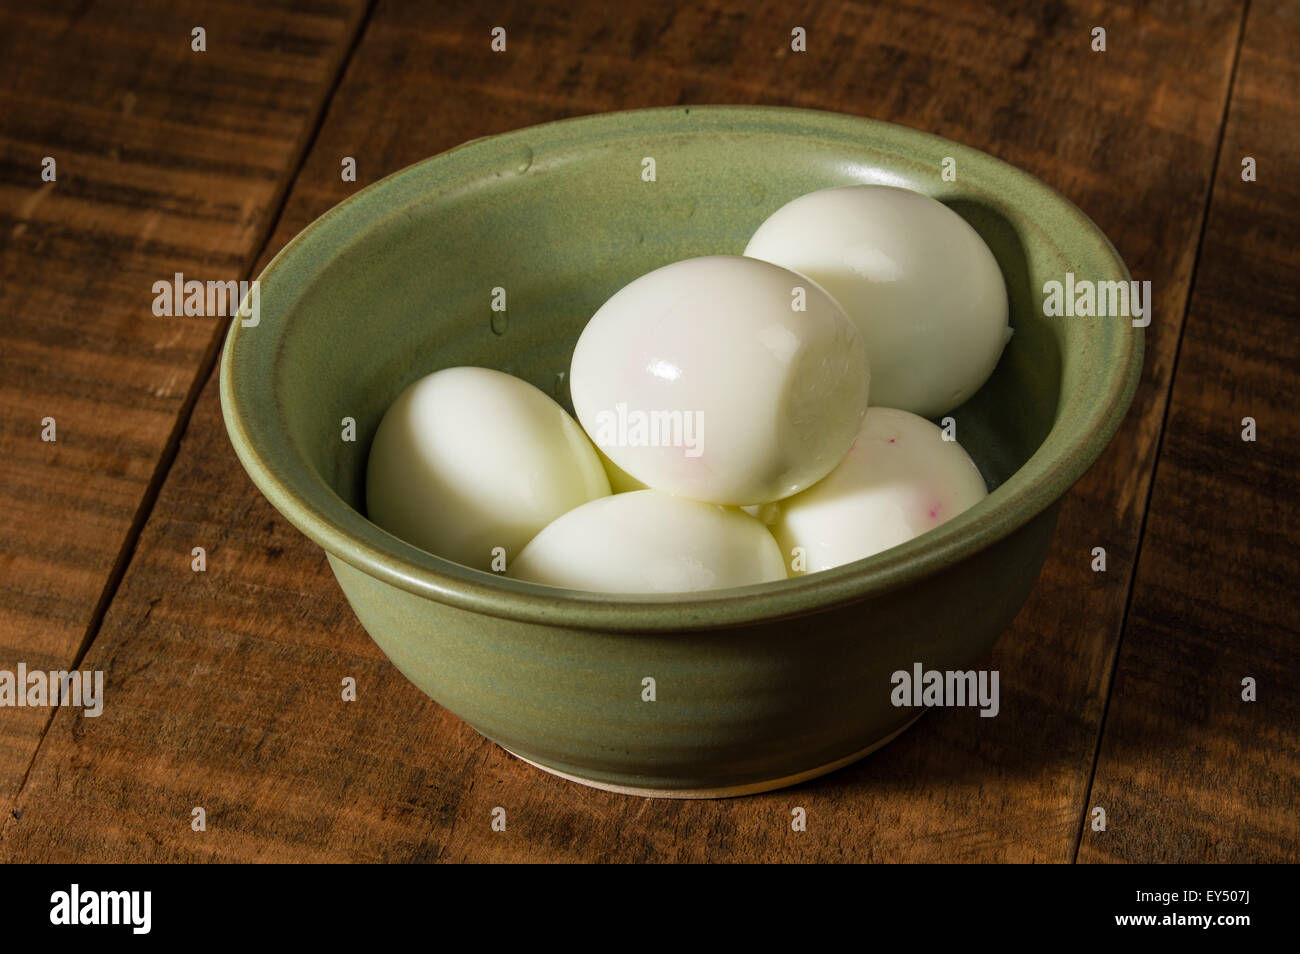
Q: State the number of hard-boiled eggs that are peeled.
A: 5